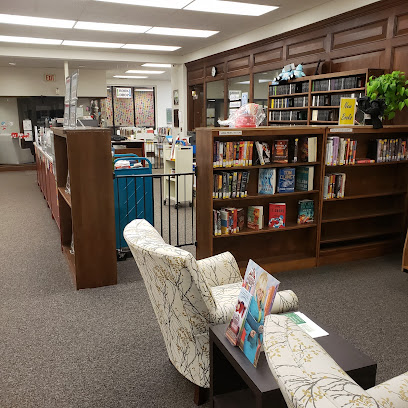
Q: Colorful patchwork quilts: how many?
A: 0